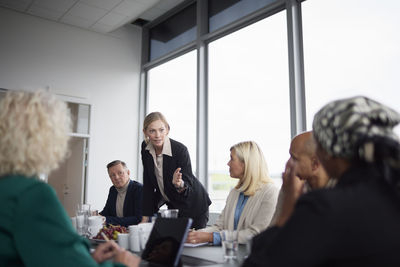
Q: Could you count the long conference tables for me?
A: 1